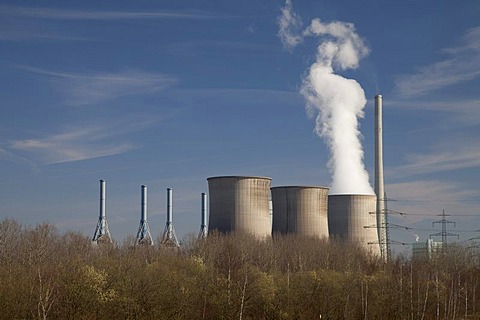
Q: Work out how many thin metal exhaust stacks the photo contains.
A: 4